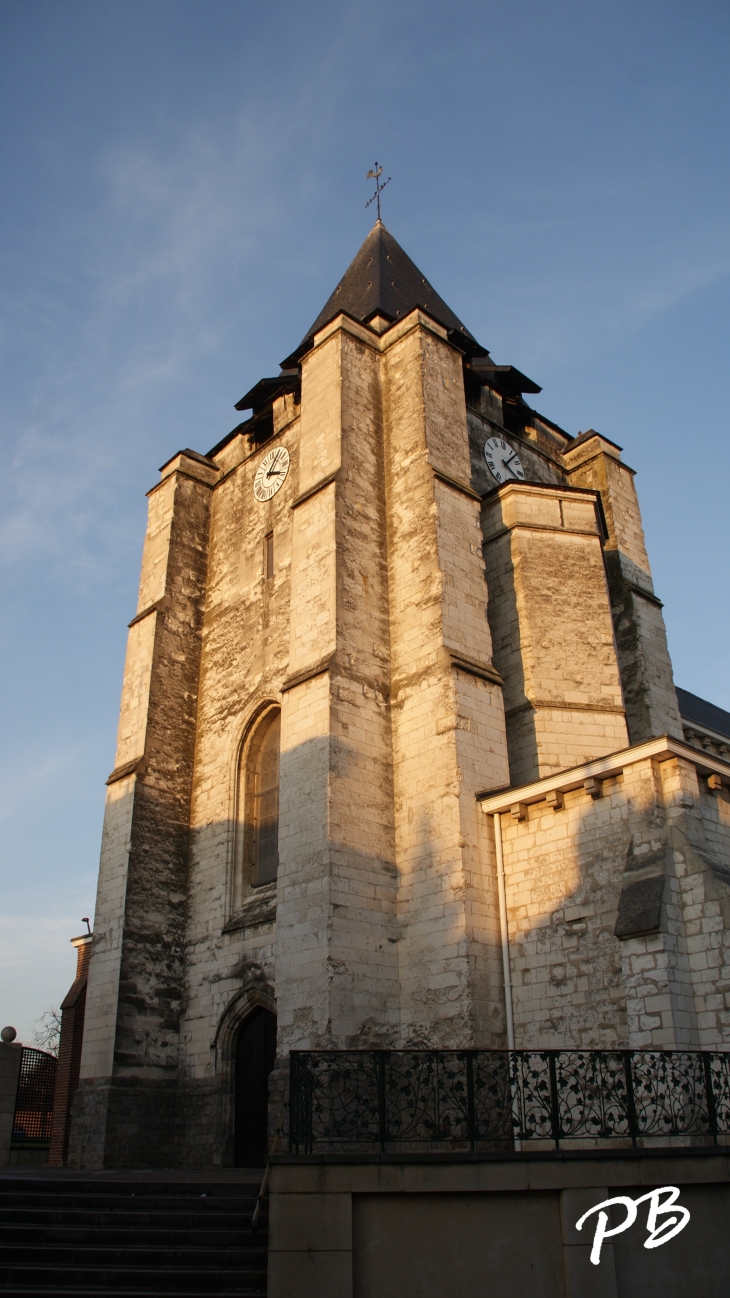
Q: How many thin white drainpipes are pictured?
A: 1